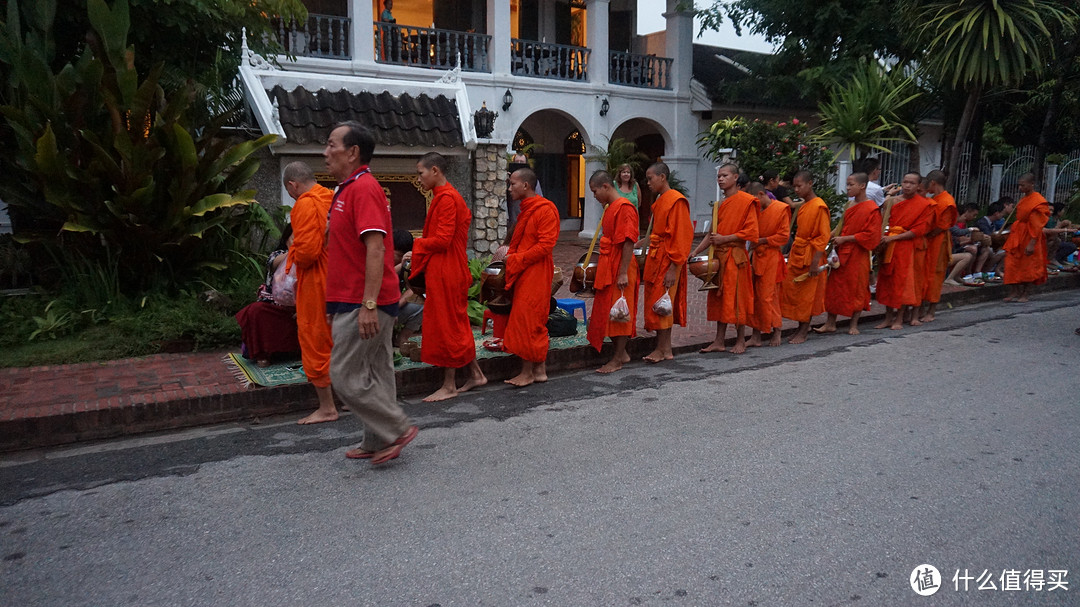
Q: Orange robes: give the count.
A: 13